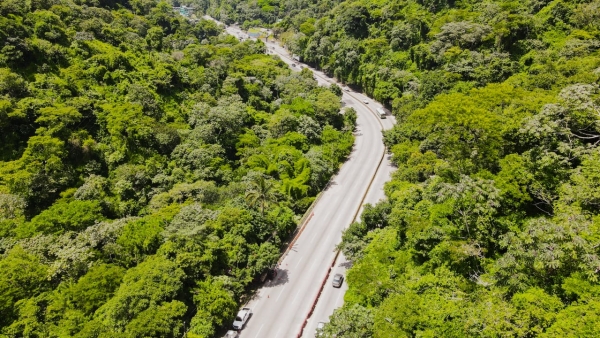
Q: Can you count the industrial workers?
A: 0